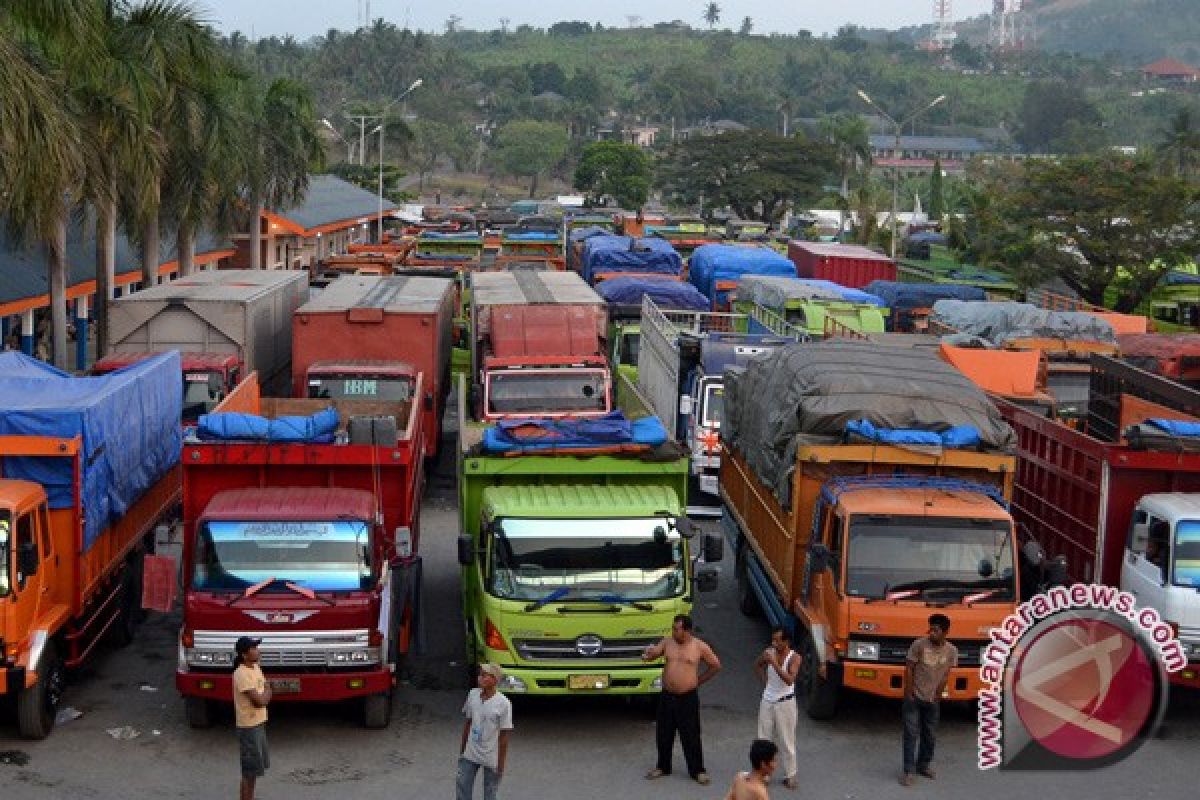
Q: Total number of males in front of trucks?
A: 6